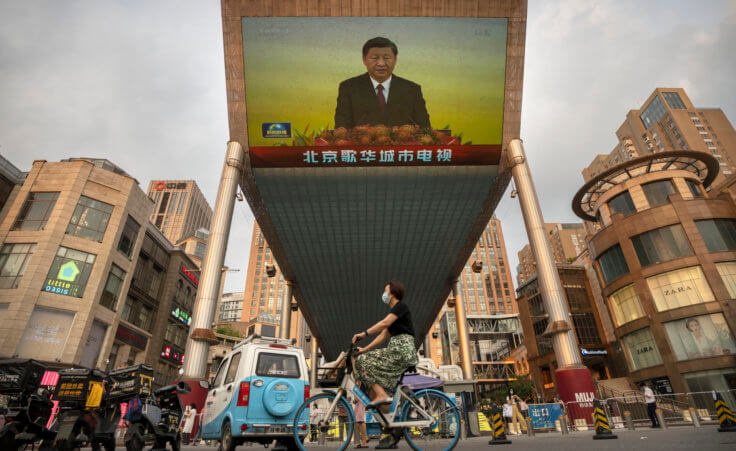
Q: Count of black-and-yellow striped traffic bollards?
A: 3